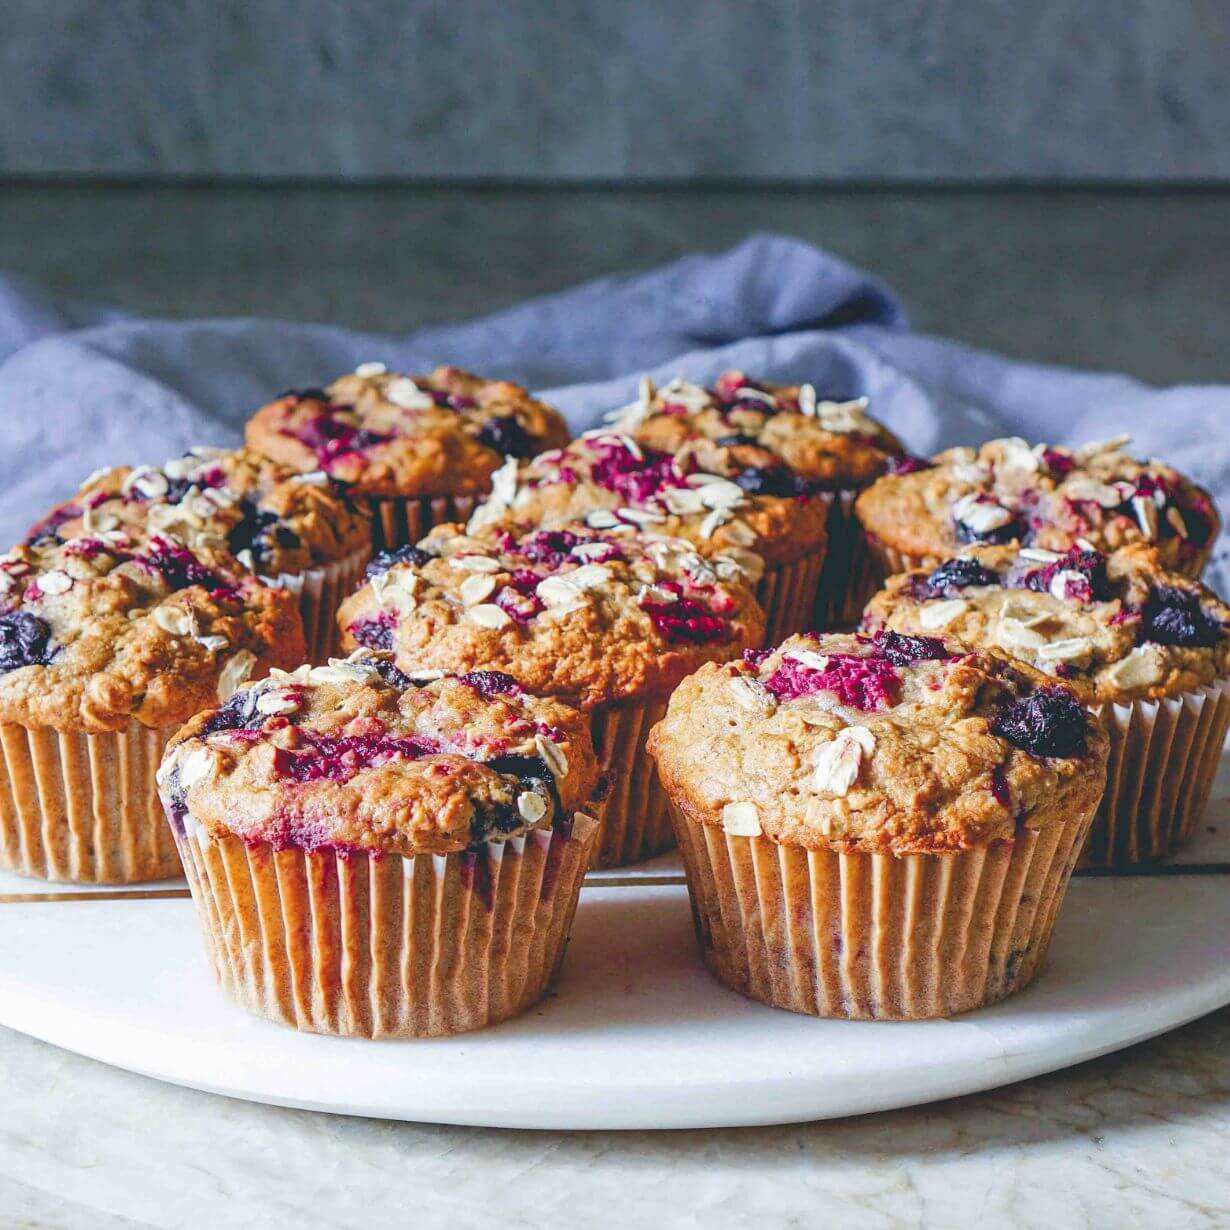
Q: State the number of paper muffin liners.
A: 10